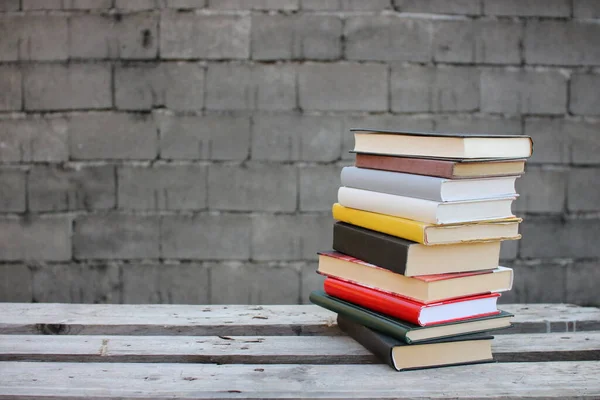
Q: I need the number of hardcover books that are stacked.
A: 10